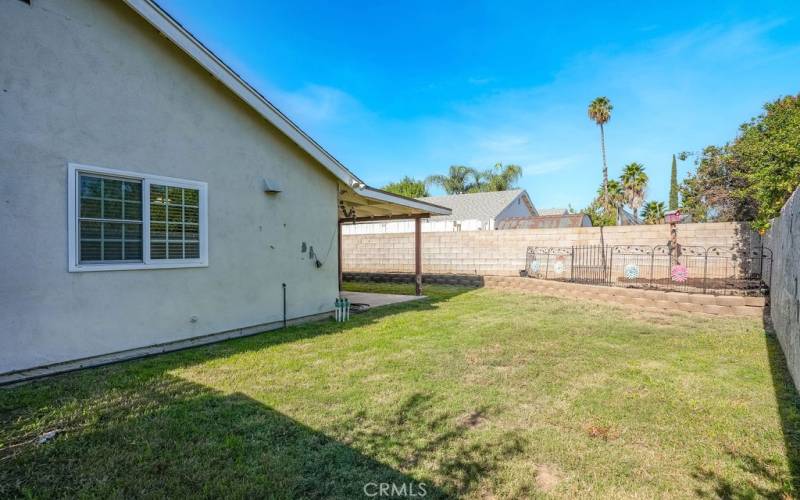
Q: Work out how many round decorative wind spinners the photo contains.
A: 4